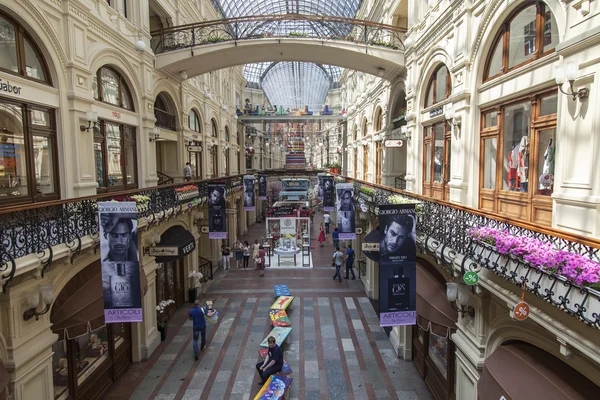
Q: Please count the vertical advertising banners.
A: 8